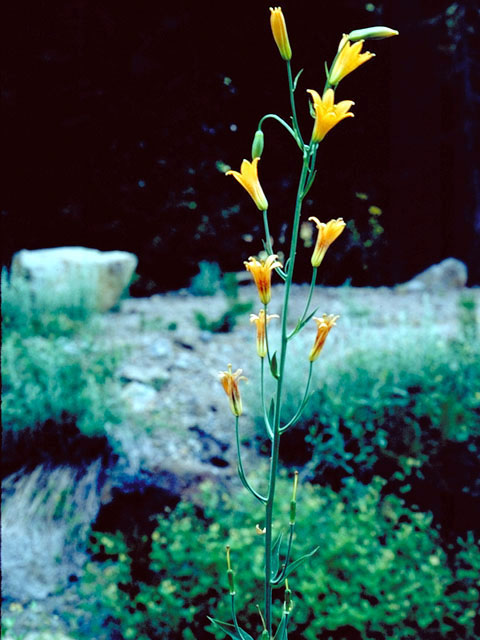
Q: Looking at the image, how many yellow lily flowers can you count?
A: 9